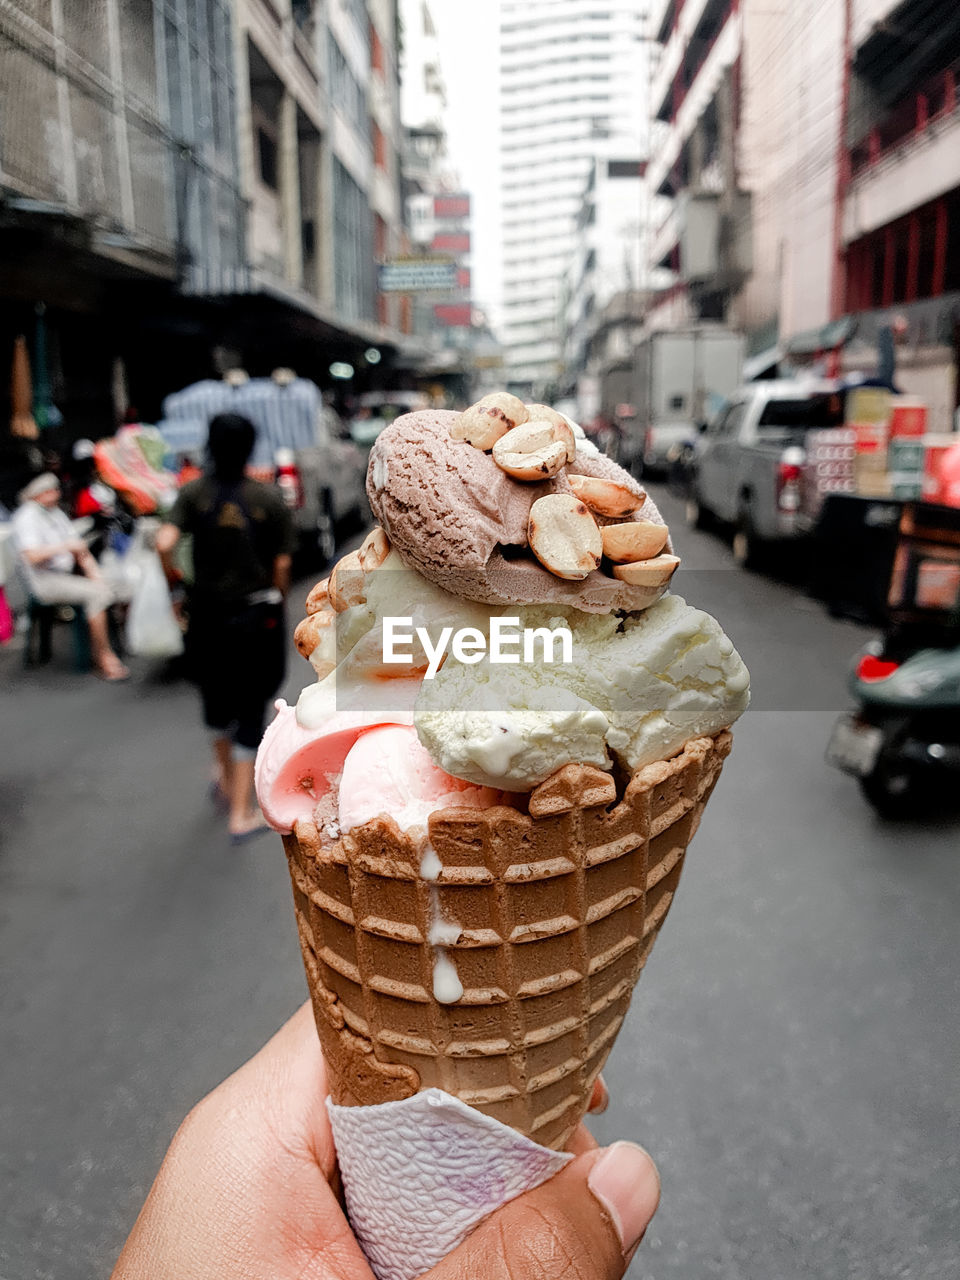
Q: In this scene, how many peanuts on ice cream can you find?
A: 11